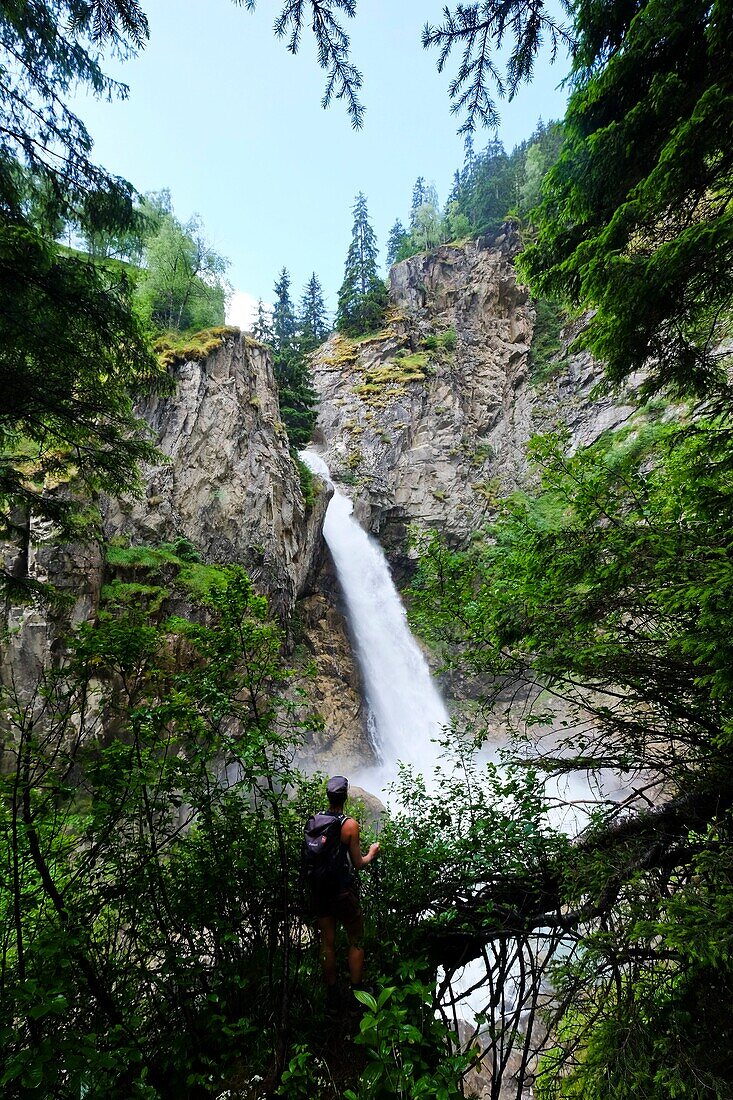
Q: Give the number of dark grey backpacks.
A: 1